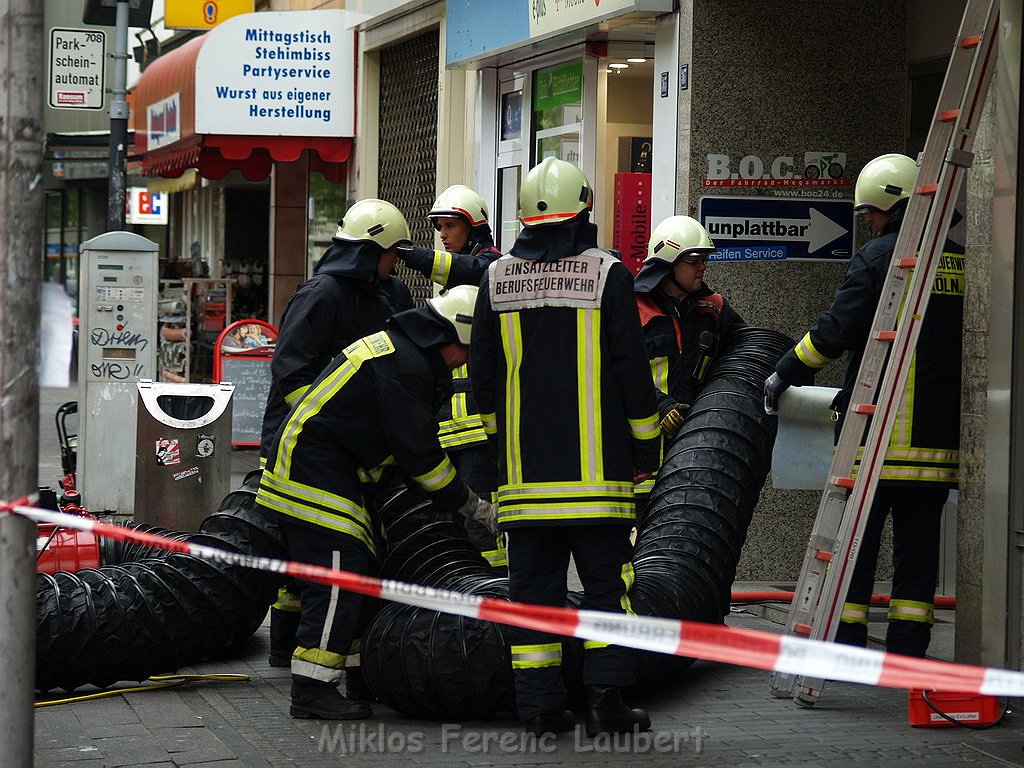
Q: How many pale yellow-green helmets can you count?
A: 6